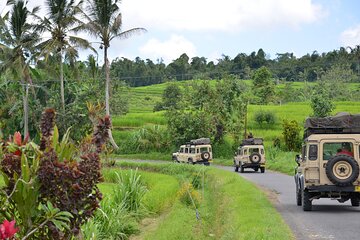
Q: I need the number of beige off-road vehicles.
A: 3